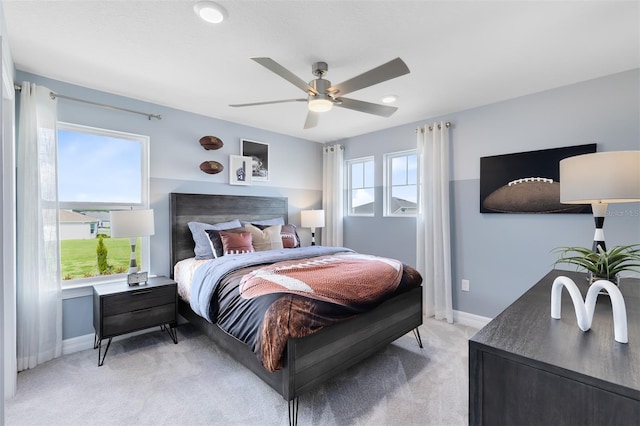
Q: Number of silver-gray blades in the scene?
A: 5